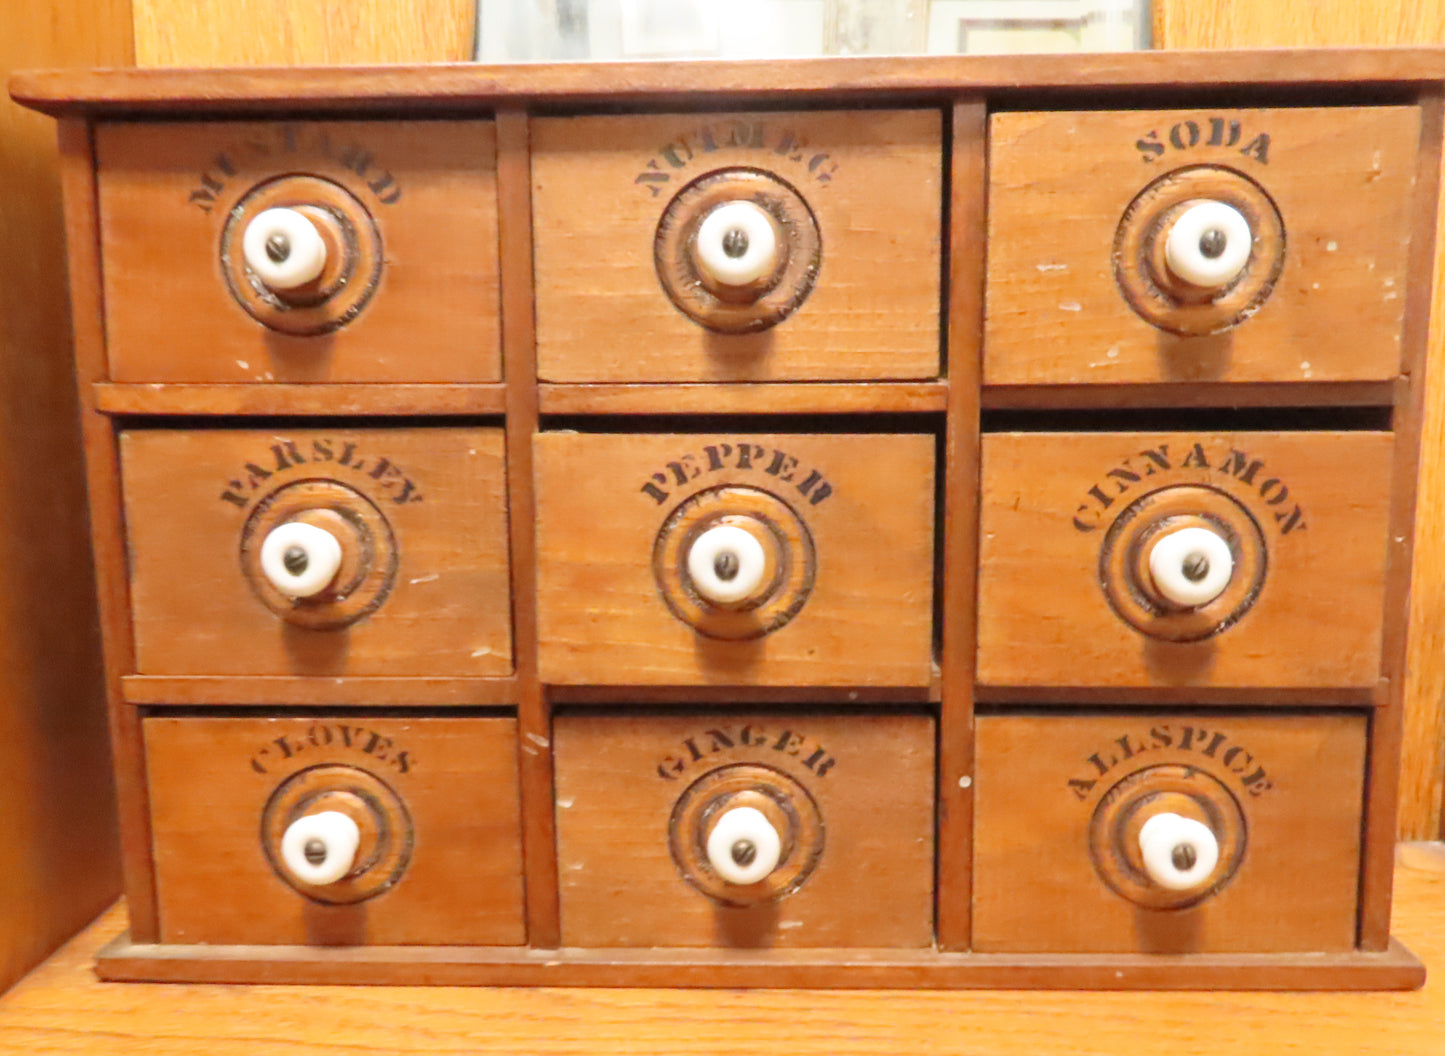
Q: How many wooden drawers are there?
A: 9